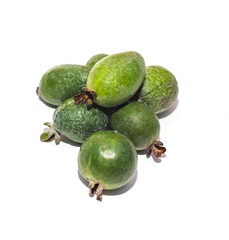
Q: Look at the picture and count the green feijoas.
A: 7